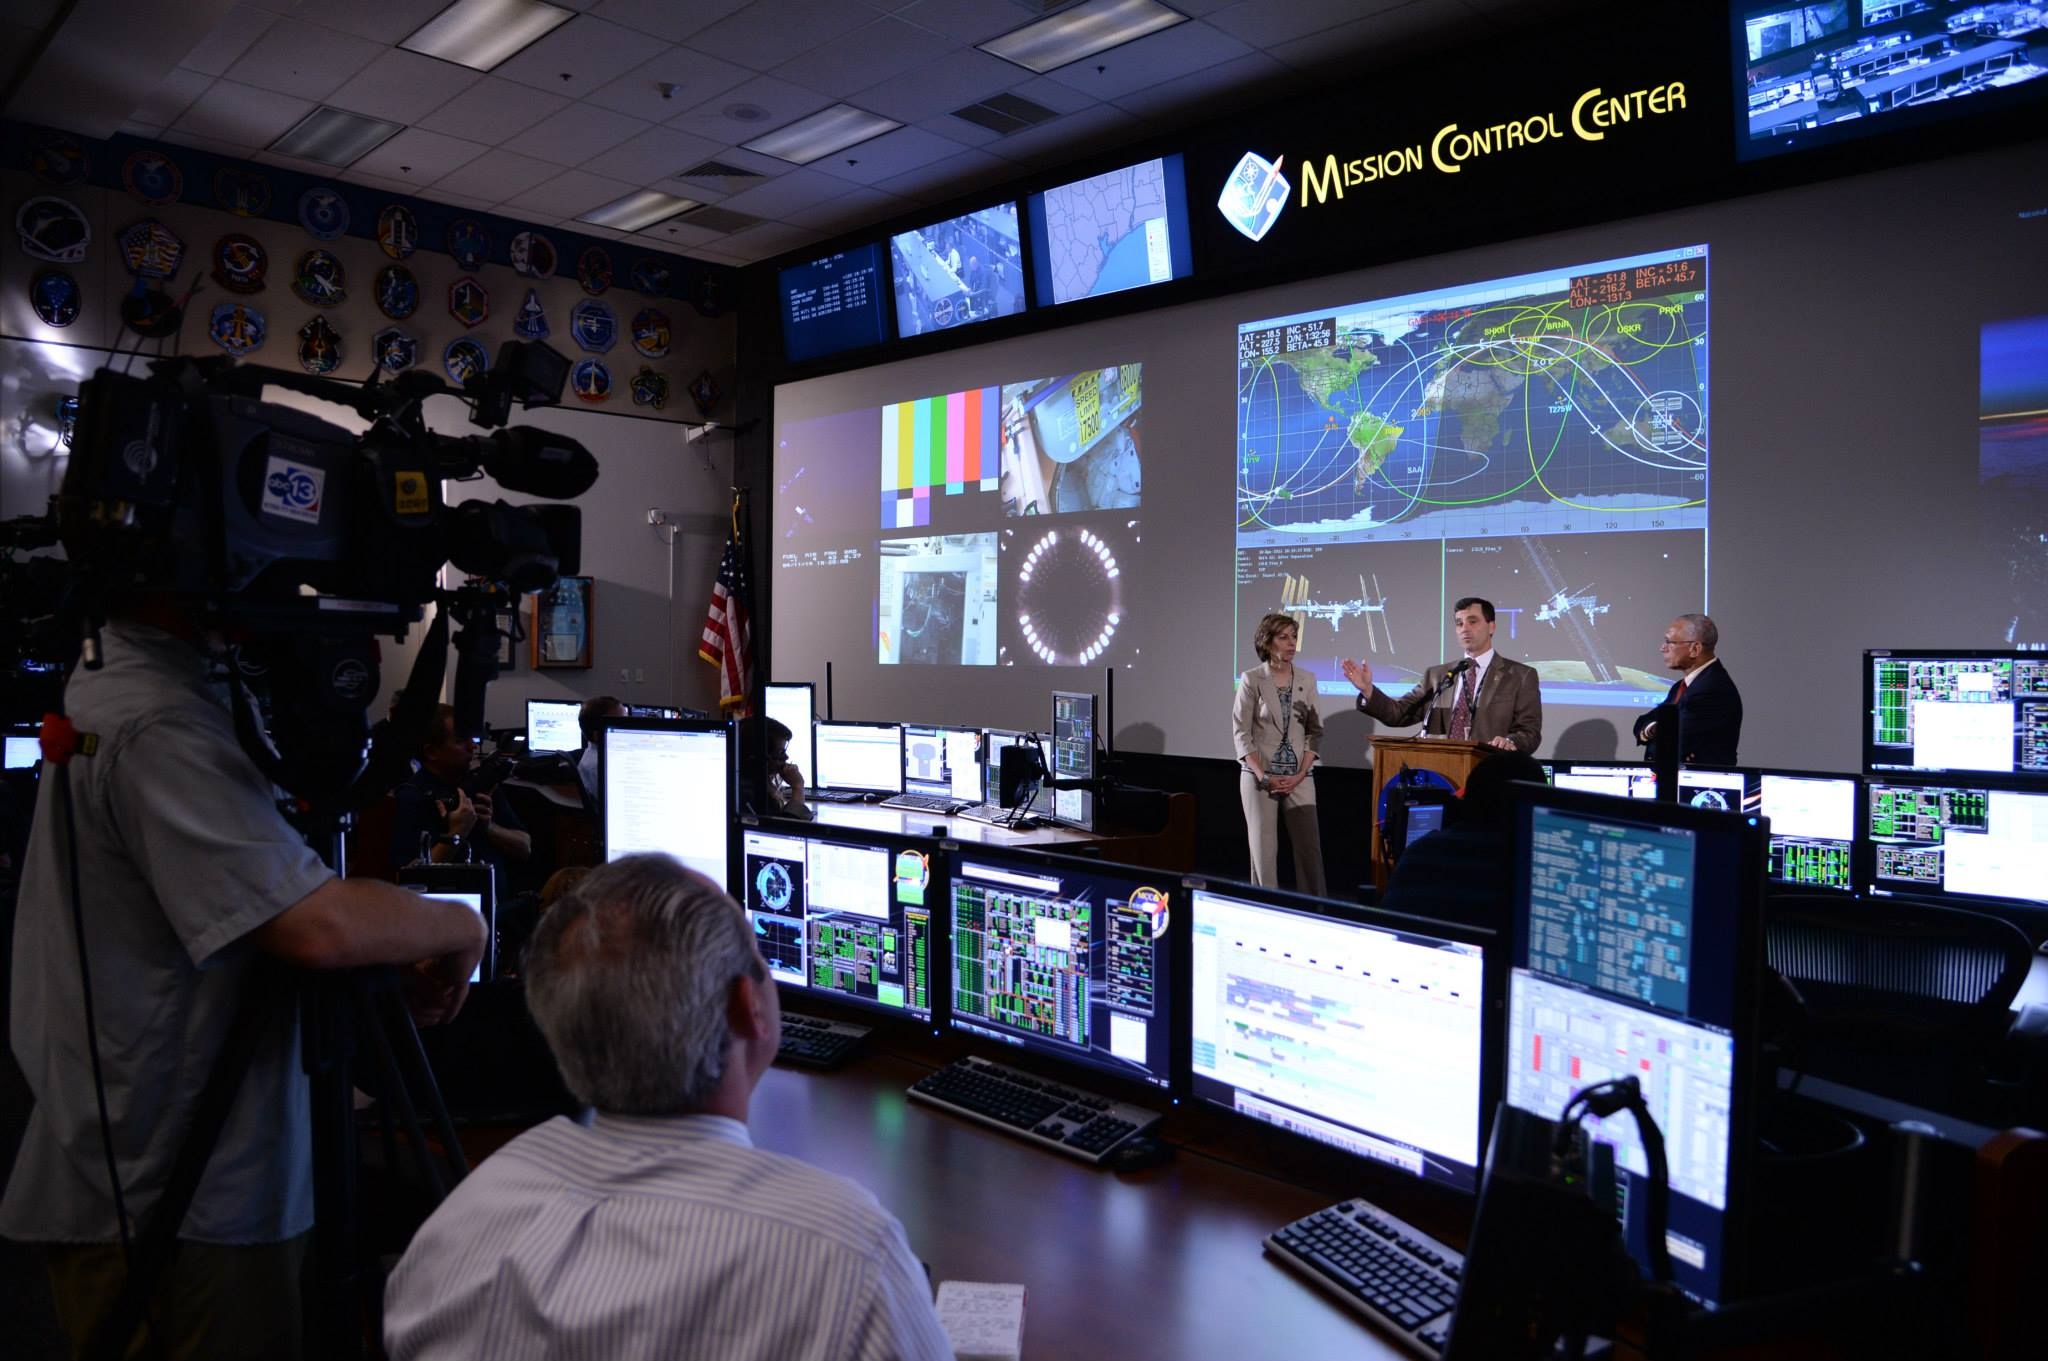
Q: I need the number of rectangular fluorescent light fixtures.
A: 5